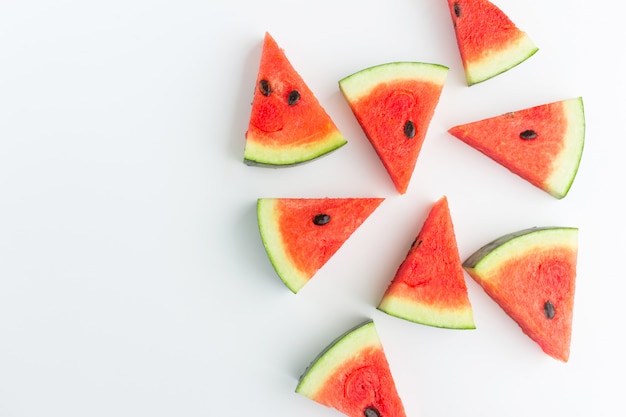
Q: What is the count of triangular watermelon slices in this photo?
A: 8